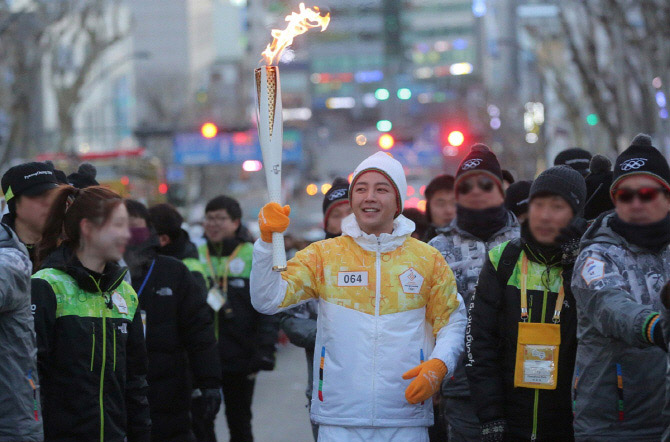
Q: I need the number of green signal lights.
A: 4